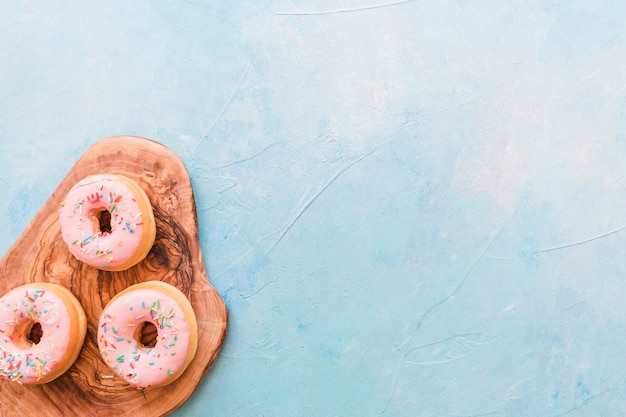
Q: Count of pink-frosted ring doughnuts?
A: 3